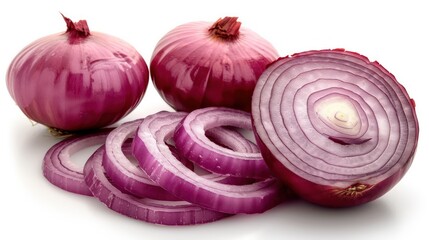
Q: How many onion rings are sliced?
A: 5